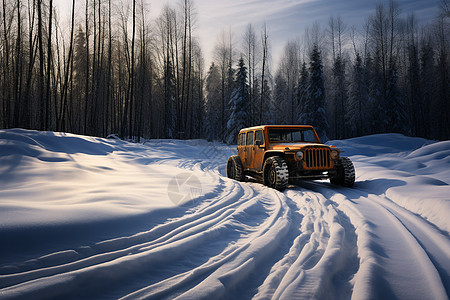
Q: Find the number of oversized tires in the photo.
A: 3